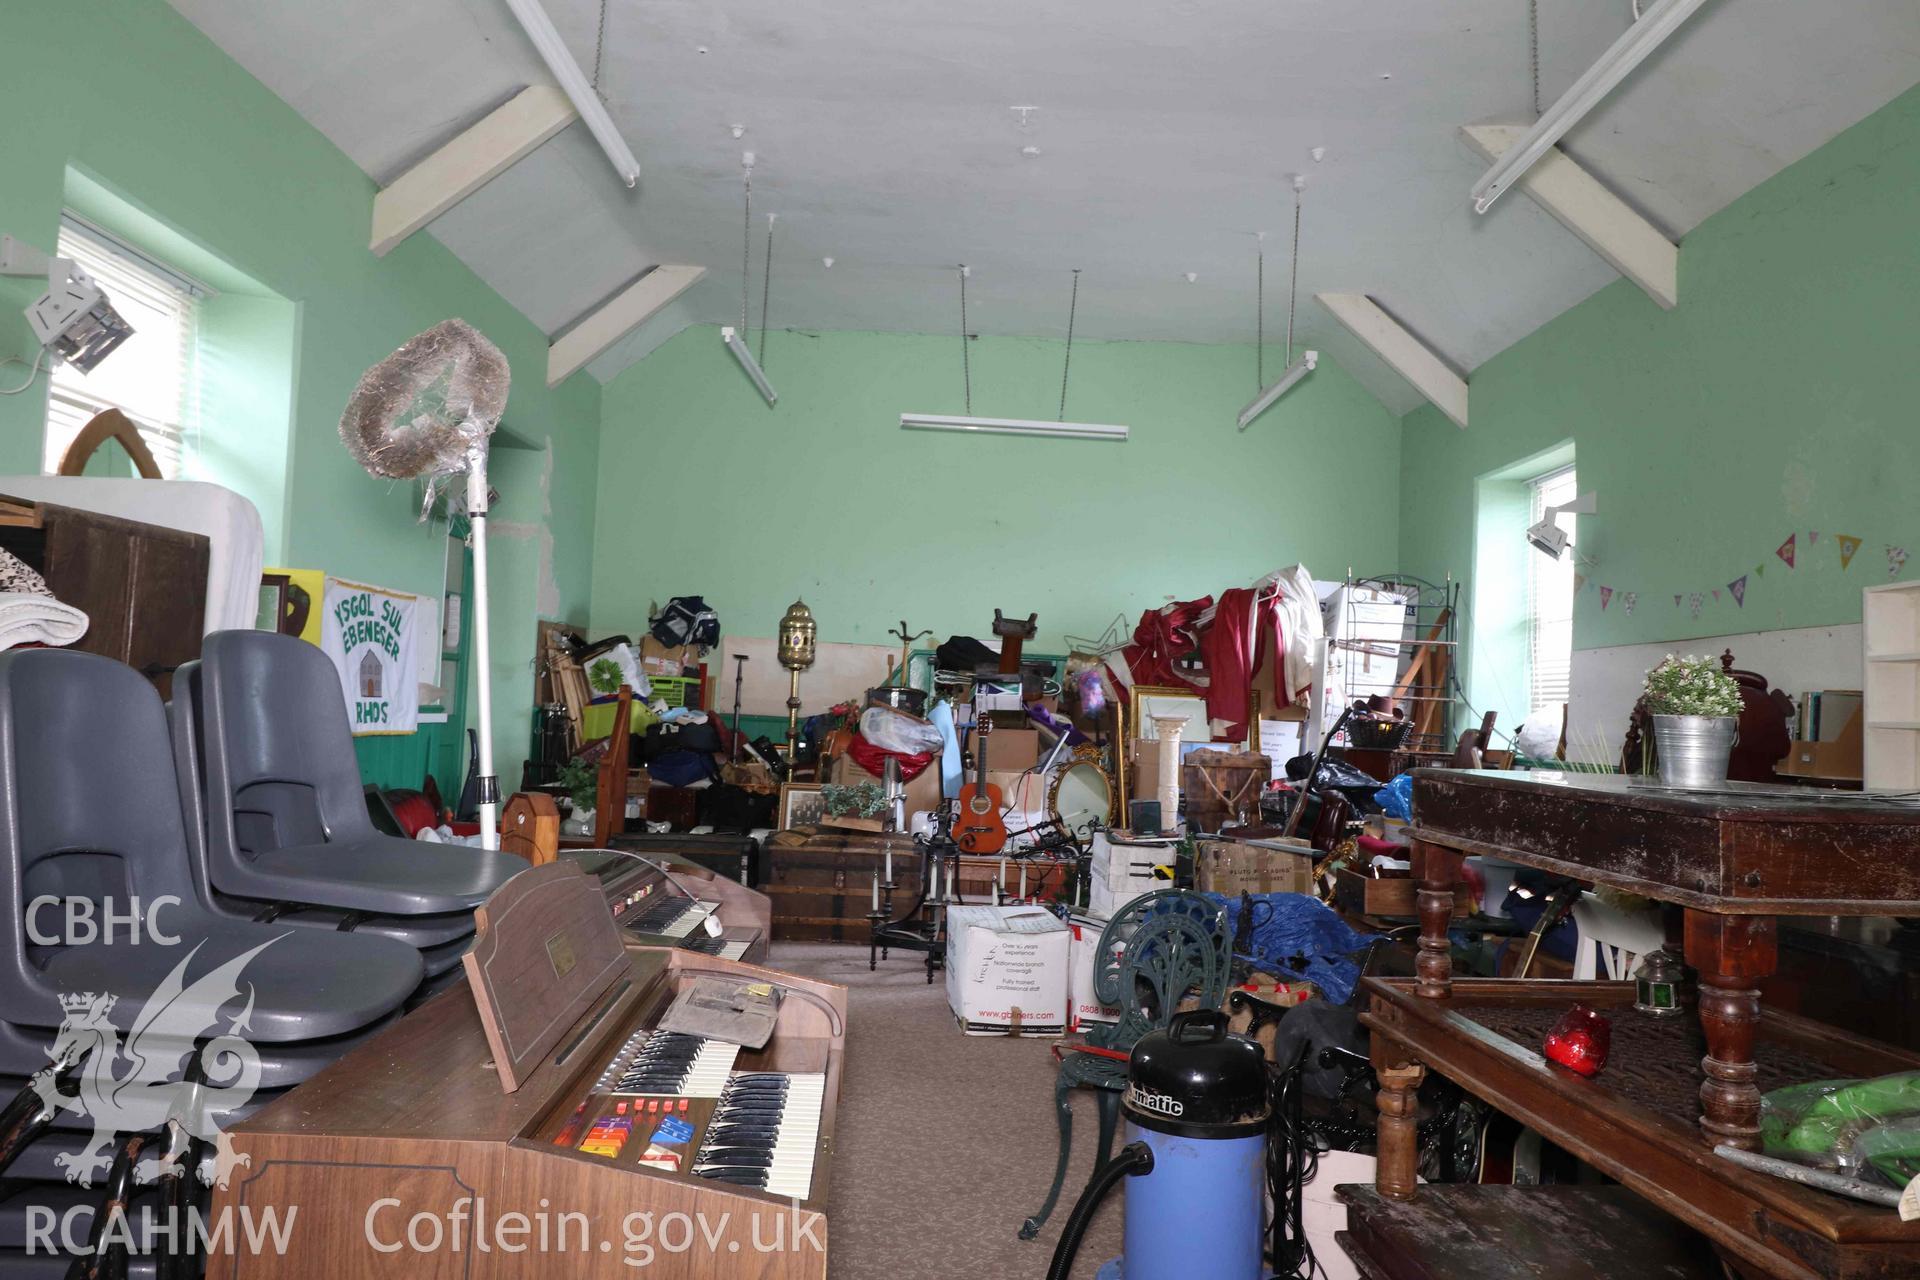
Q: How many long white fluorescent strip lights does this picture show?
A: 5